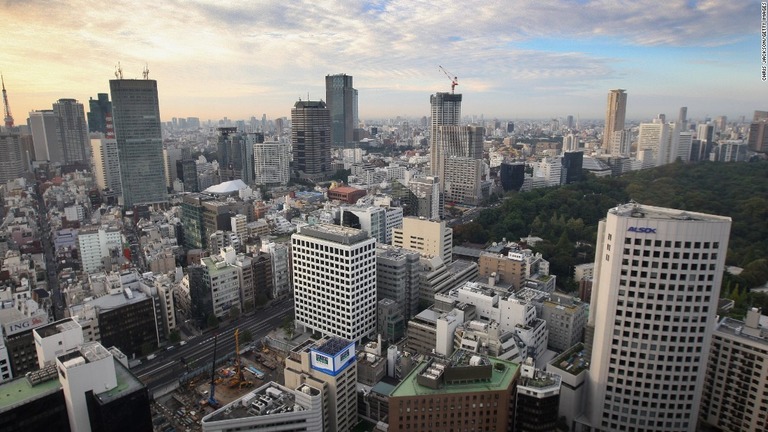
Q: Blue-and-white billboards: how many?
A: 2